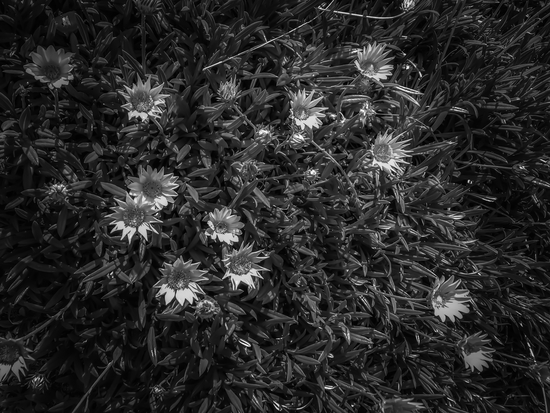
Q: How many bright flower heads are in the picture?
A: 13